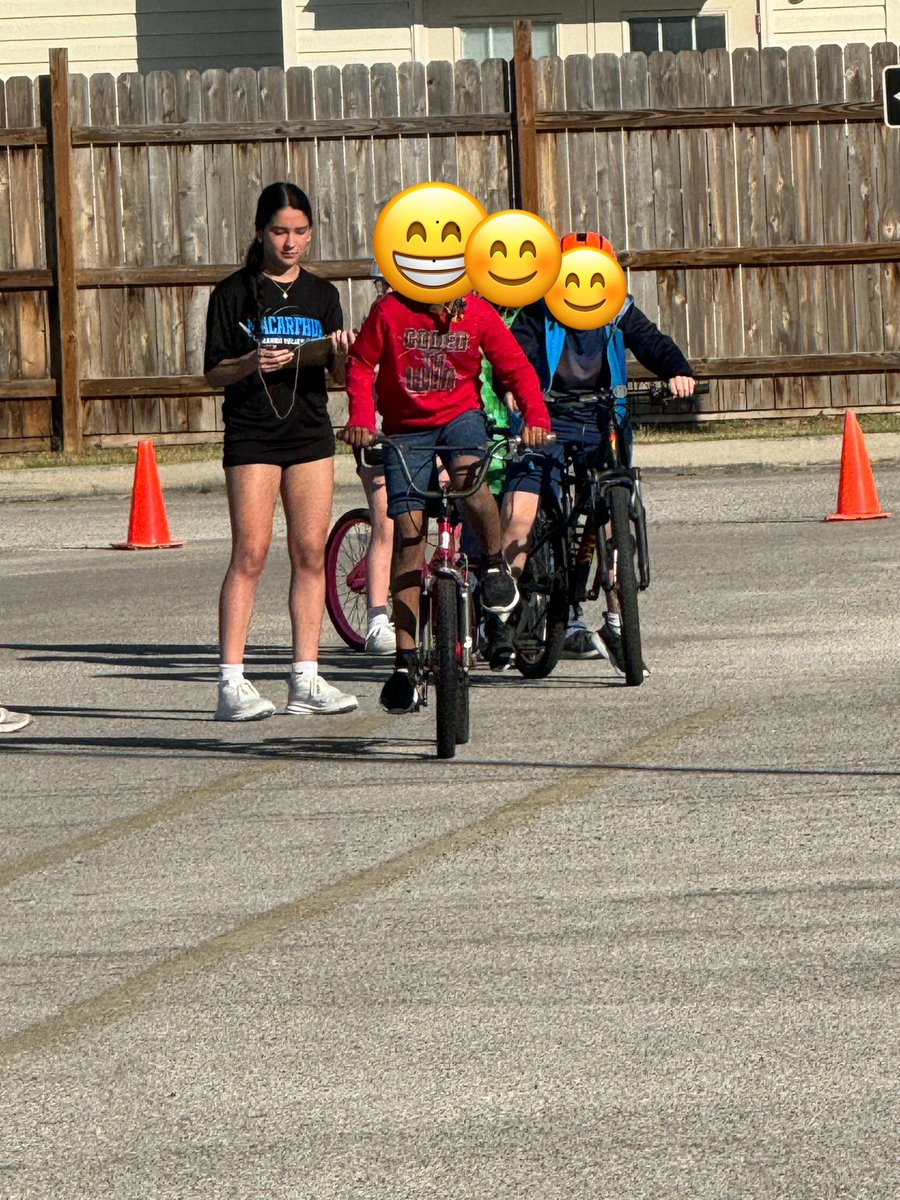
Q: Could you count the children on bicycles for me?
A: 3